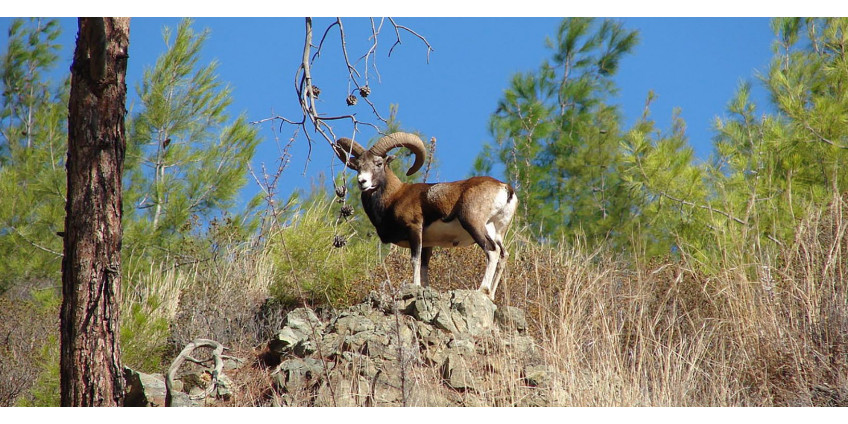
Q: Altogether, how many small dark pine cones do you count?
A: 6